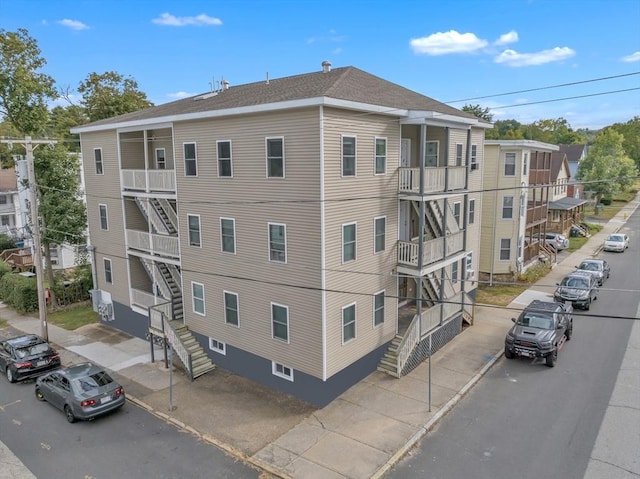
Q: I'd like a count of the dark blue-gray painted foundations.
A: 1